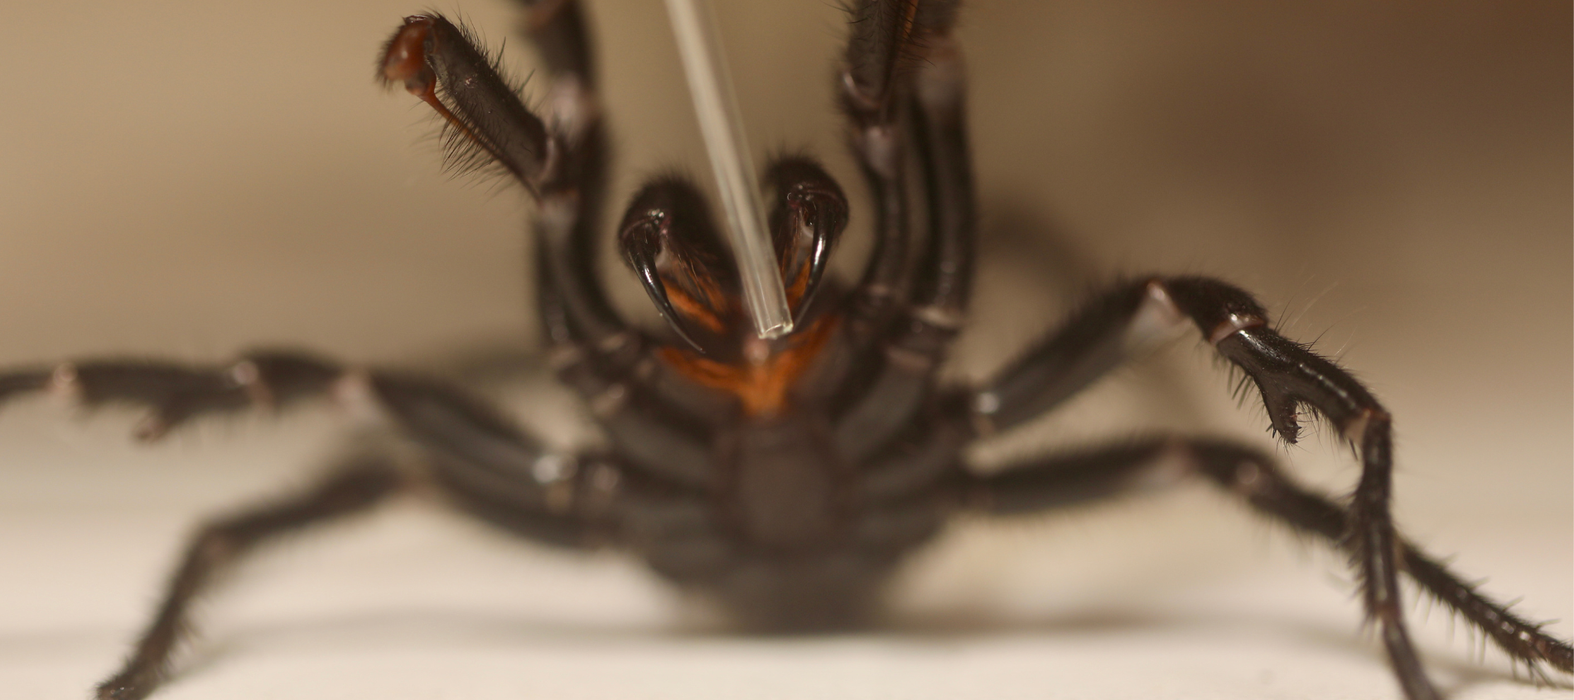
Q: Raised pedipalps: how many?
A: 2